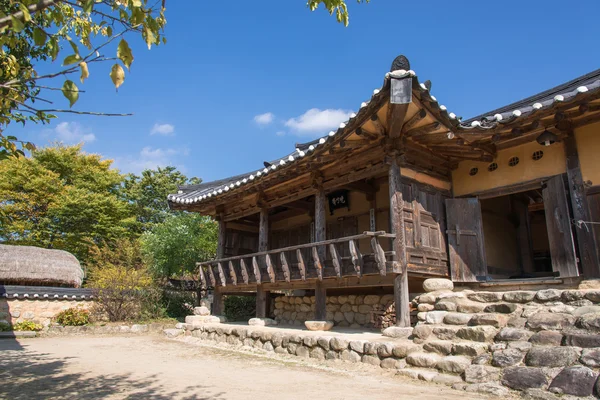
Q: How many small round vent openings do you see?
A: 4